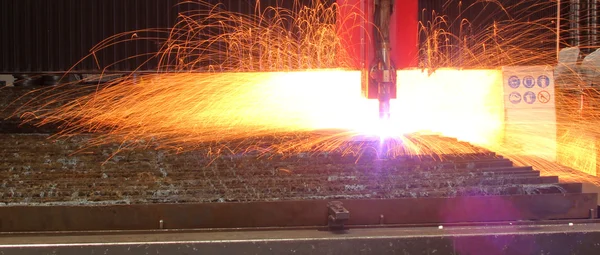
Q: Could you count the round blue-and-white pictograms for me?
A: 5